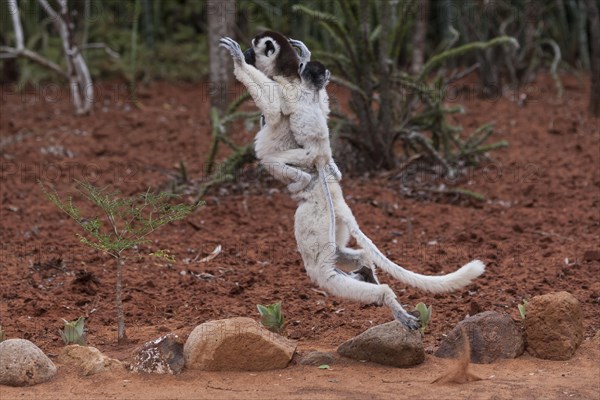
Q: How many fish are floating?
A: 0